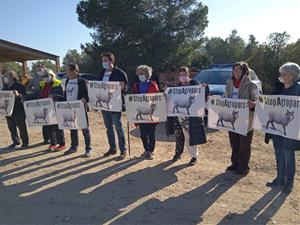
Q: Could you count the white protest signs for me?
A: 8